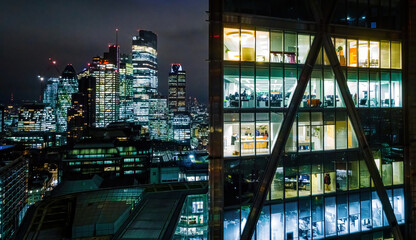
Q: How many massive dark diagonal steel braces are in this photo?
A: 2